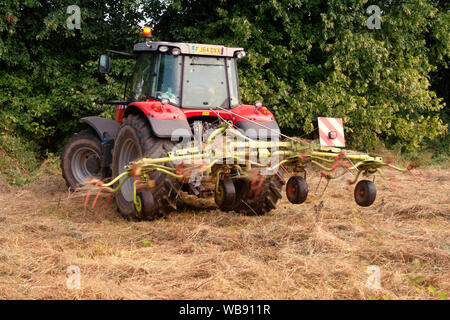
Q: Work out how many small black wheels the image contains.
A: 4